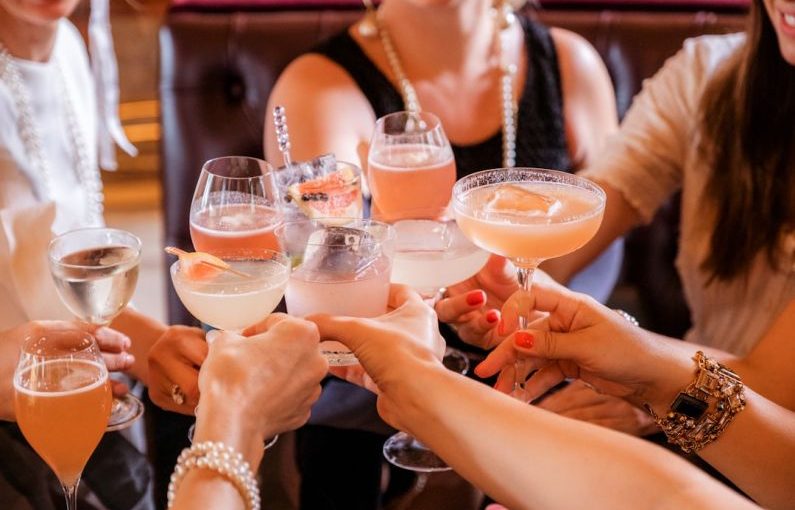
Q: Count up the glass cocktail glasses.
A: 9